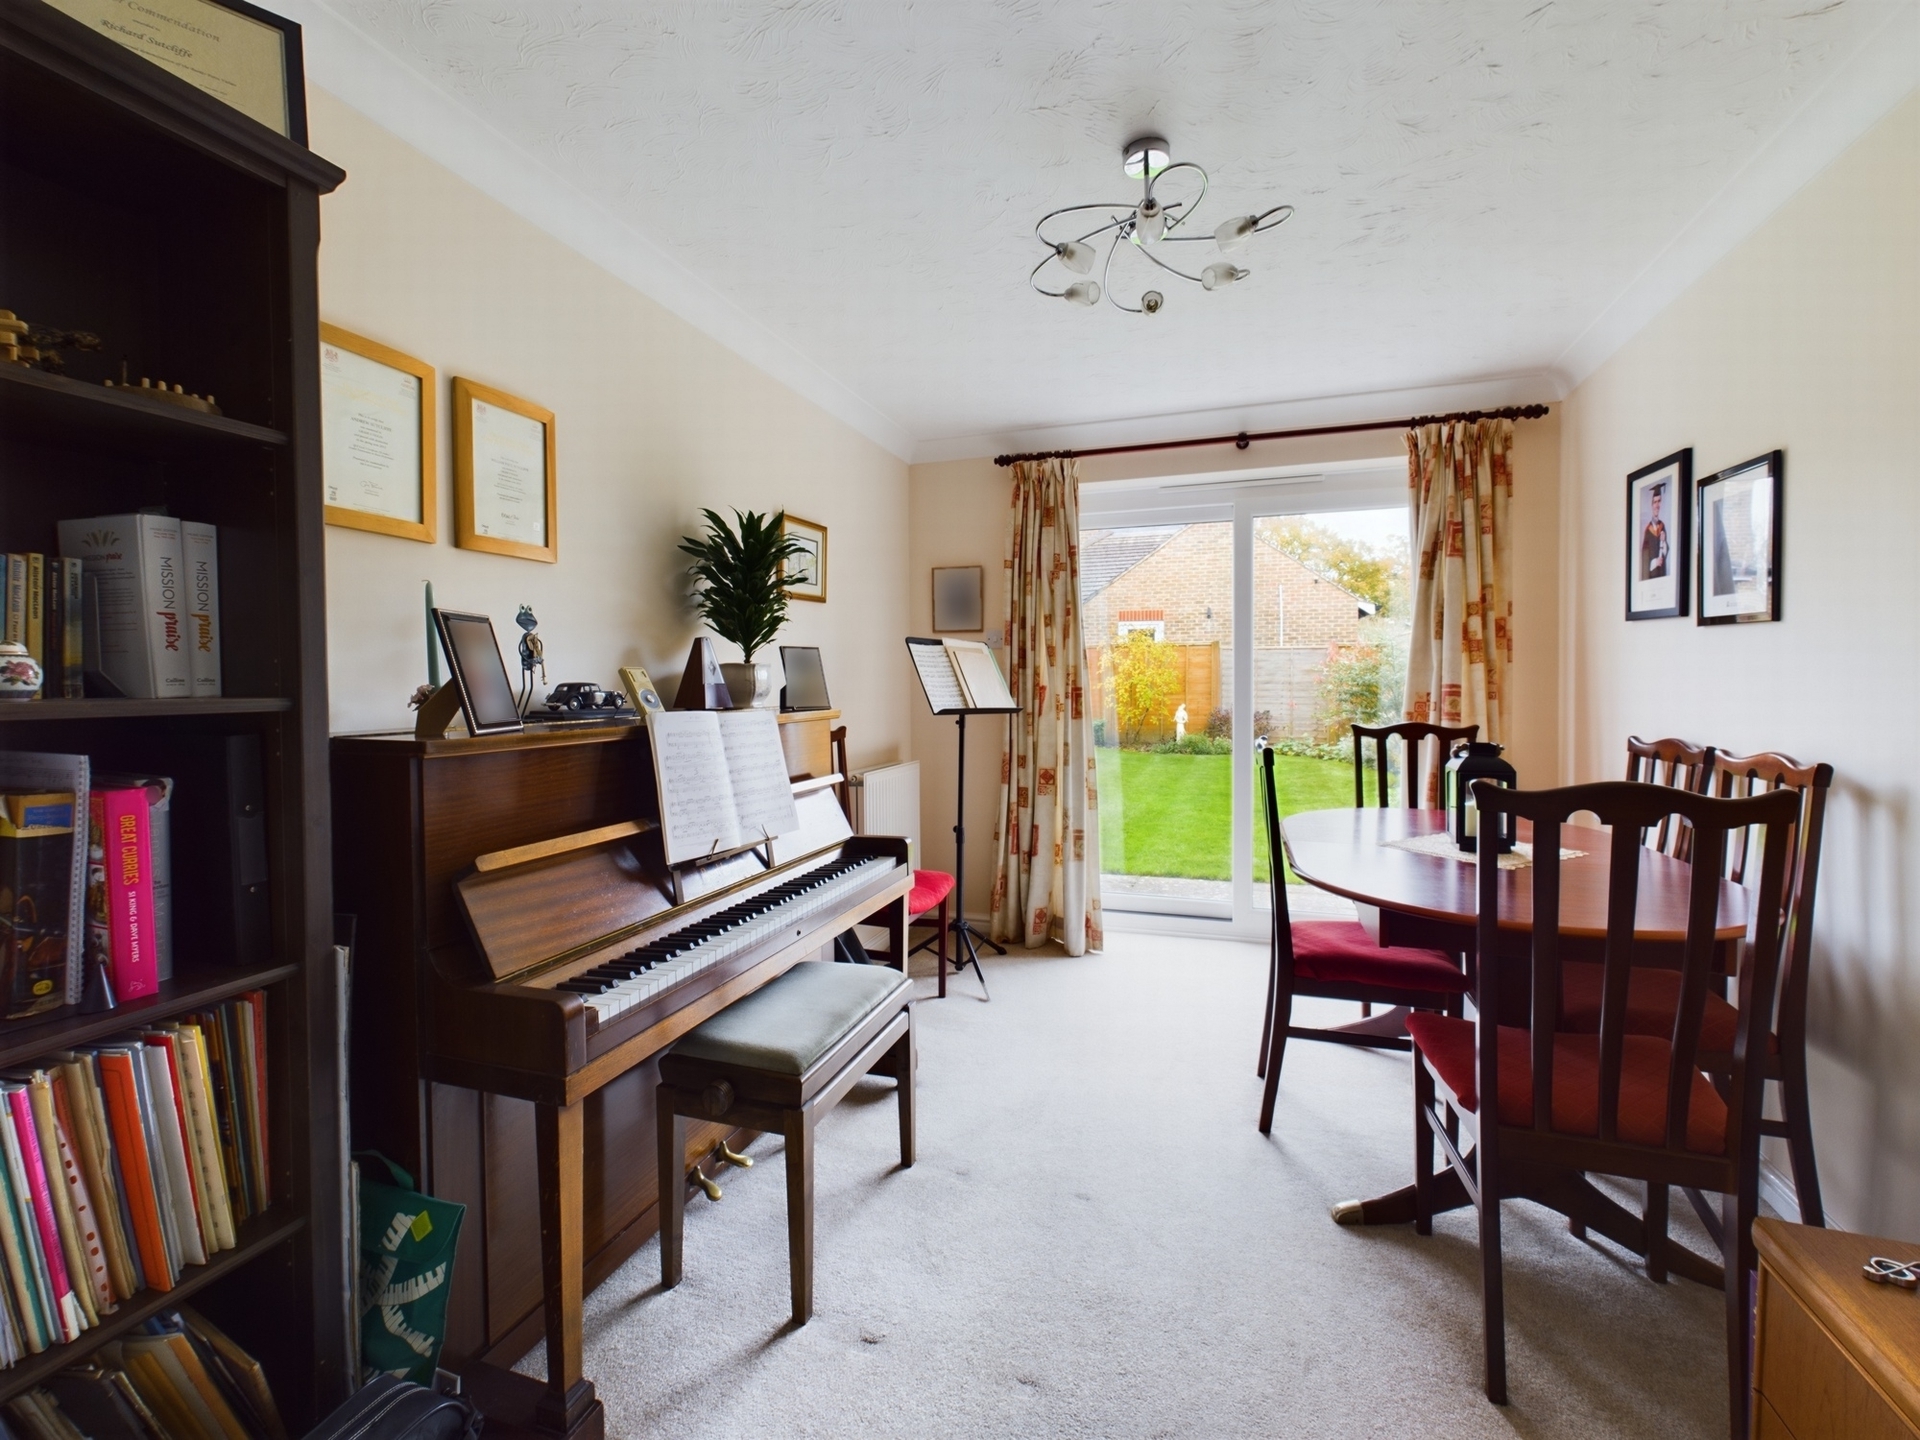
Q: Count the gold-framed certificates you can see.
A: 2